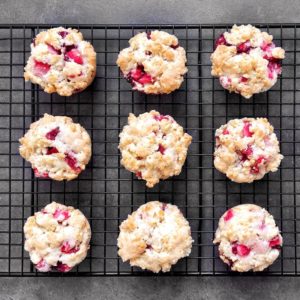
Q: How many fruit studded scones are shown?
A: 9